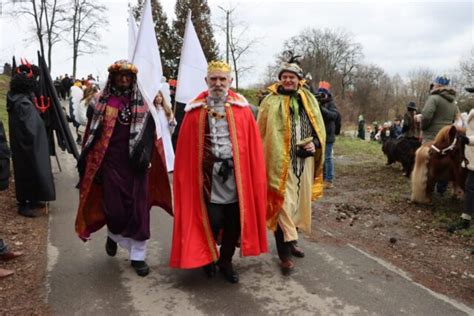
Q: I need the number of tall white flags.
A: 3